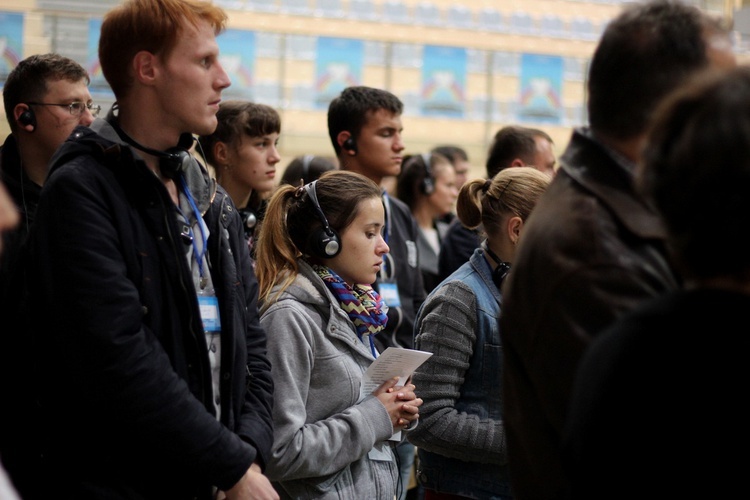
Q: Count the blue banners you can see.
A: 6